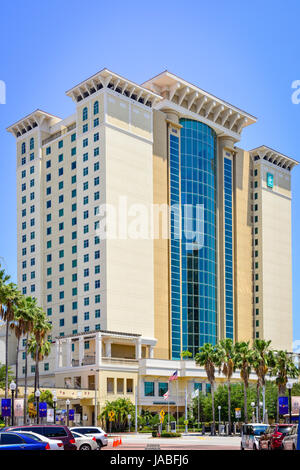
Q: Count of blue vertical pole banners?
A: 4